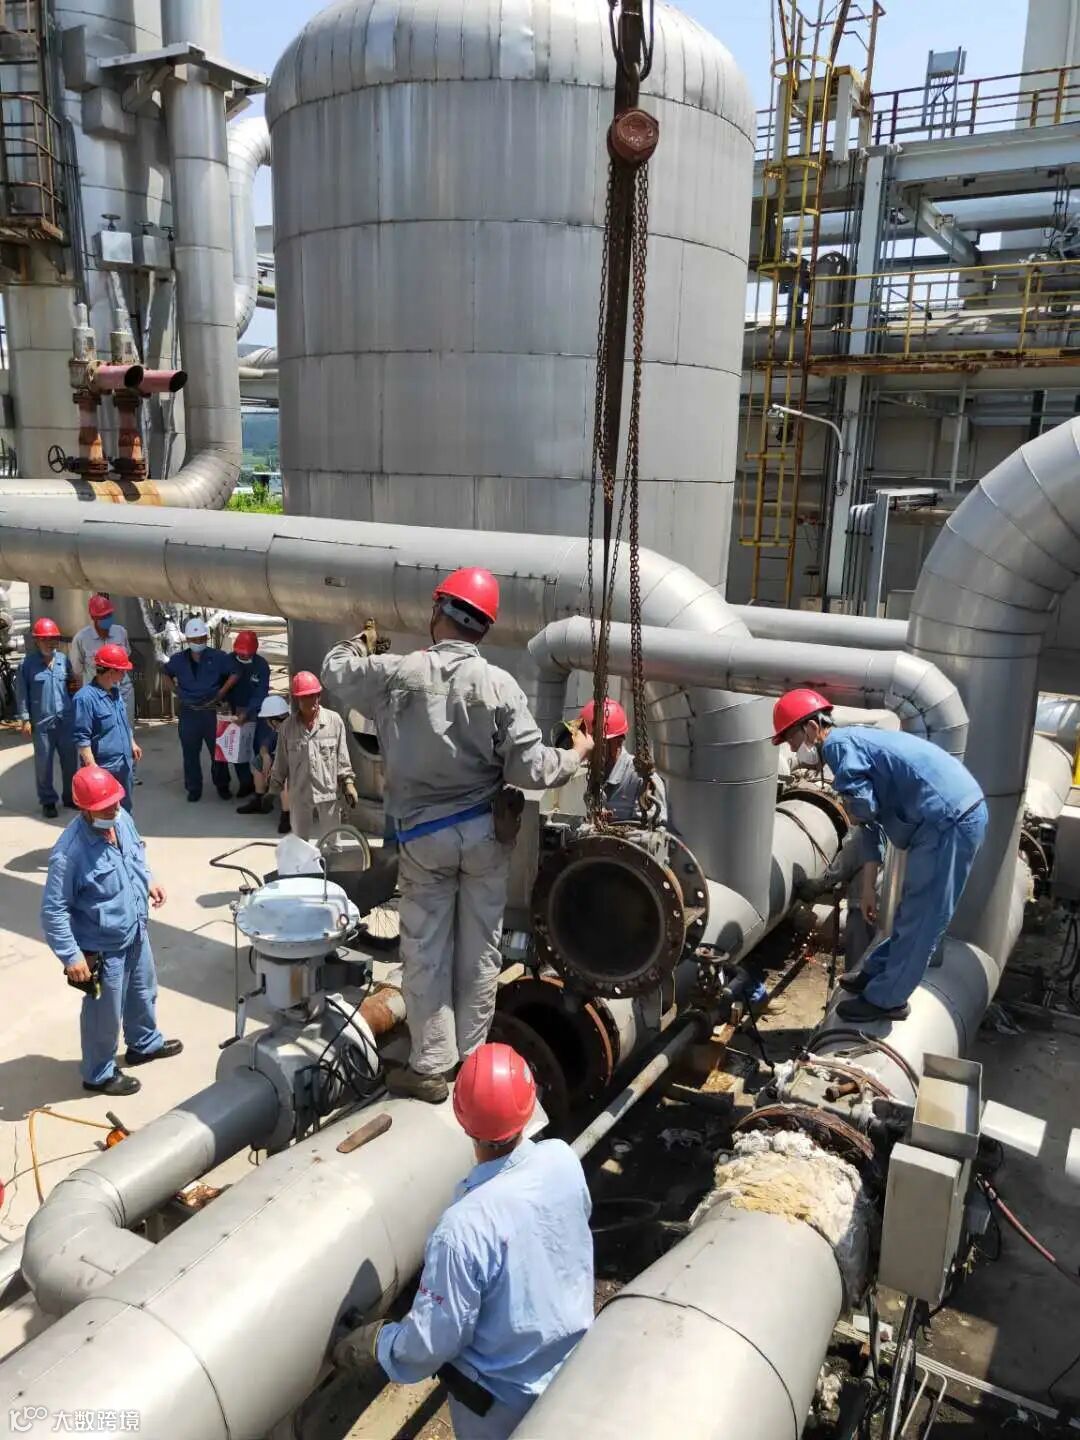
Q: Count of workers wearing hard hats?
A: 12